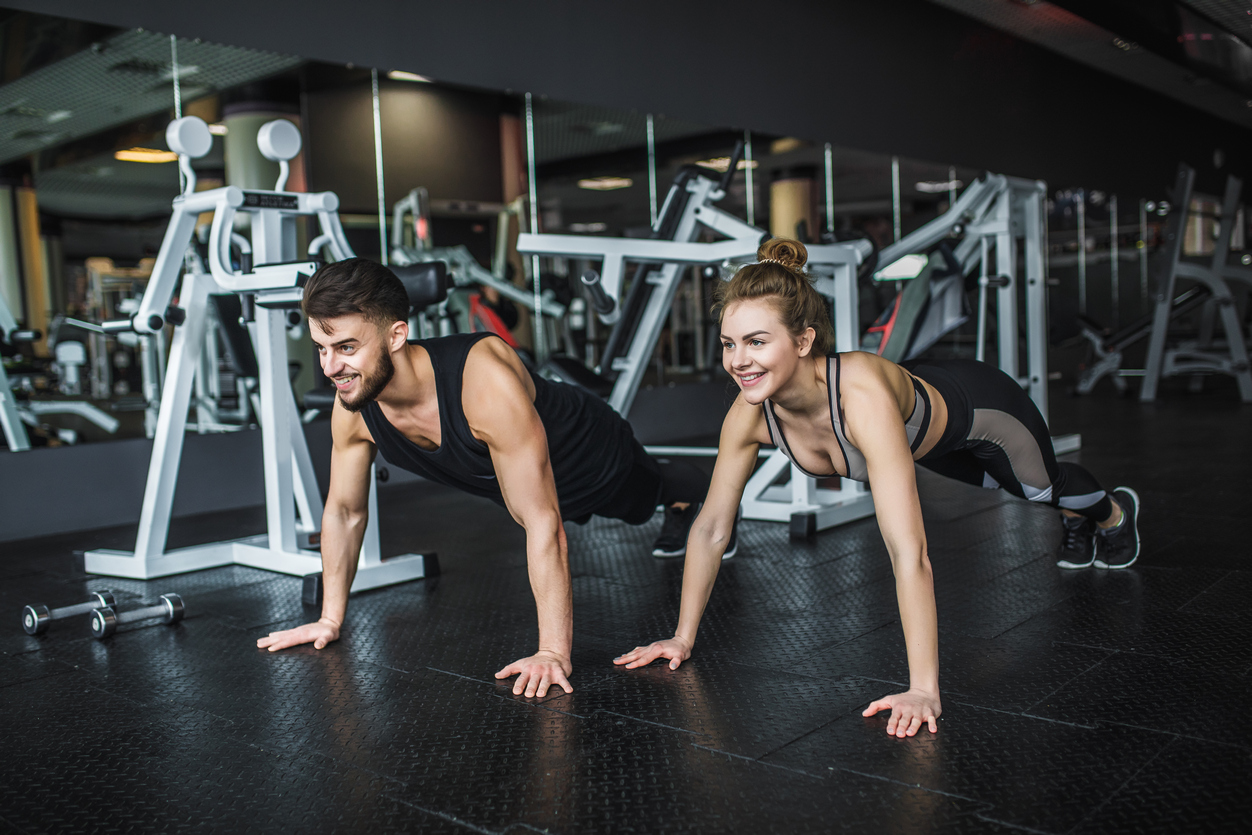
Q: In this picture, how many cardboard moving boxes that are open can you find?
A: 0